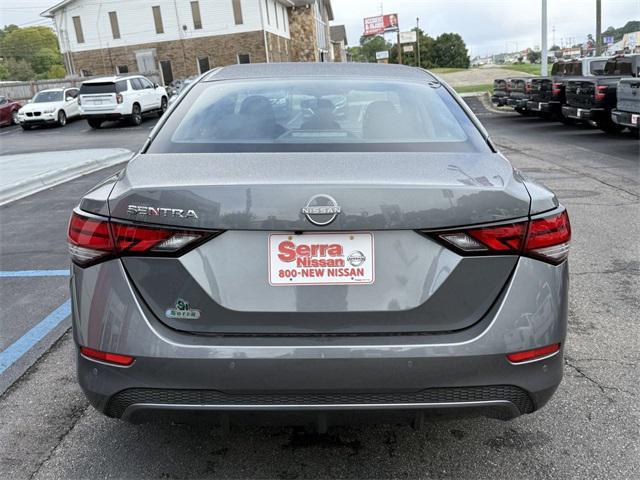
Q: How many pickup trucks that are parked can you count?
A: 5